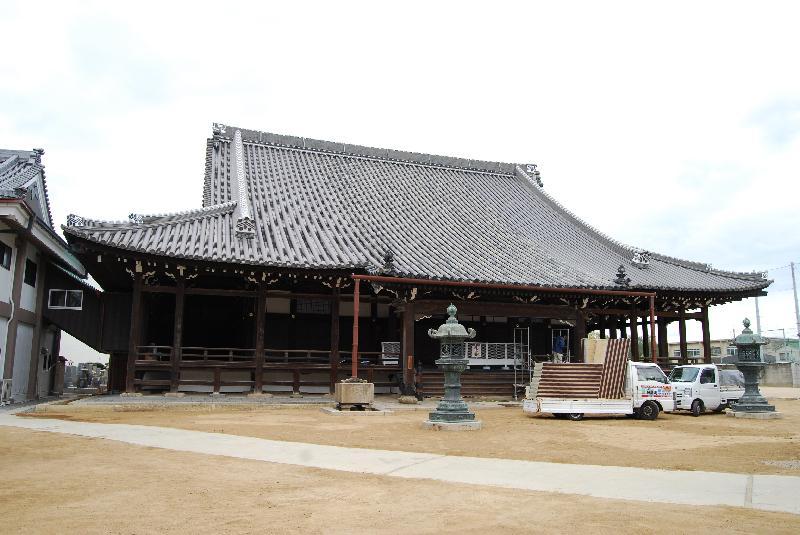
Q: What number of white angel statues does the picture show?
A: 0